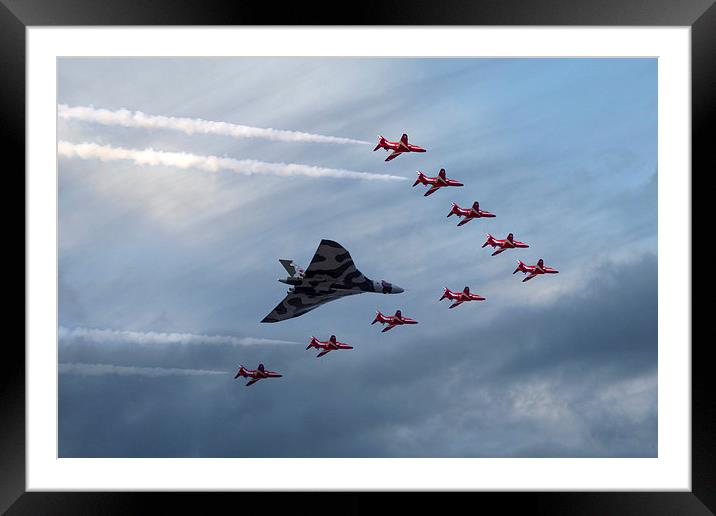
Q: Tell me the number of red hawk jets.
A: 9